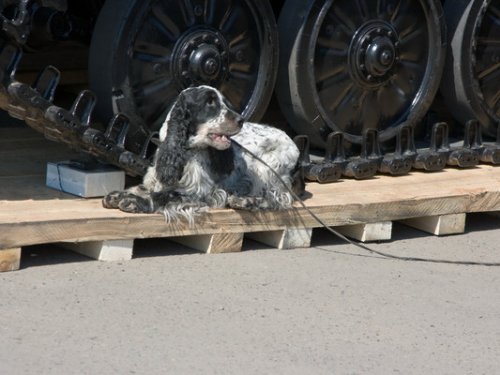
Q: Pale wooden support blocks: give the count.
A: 6